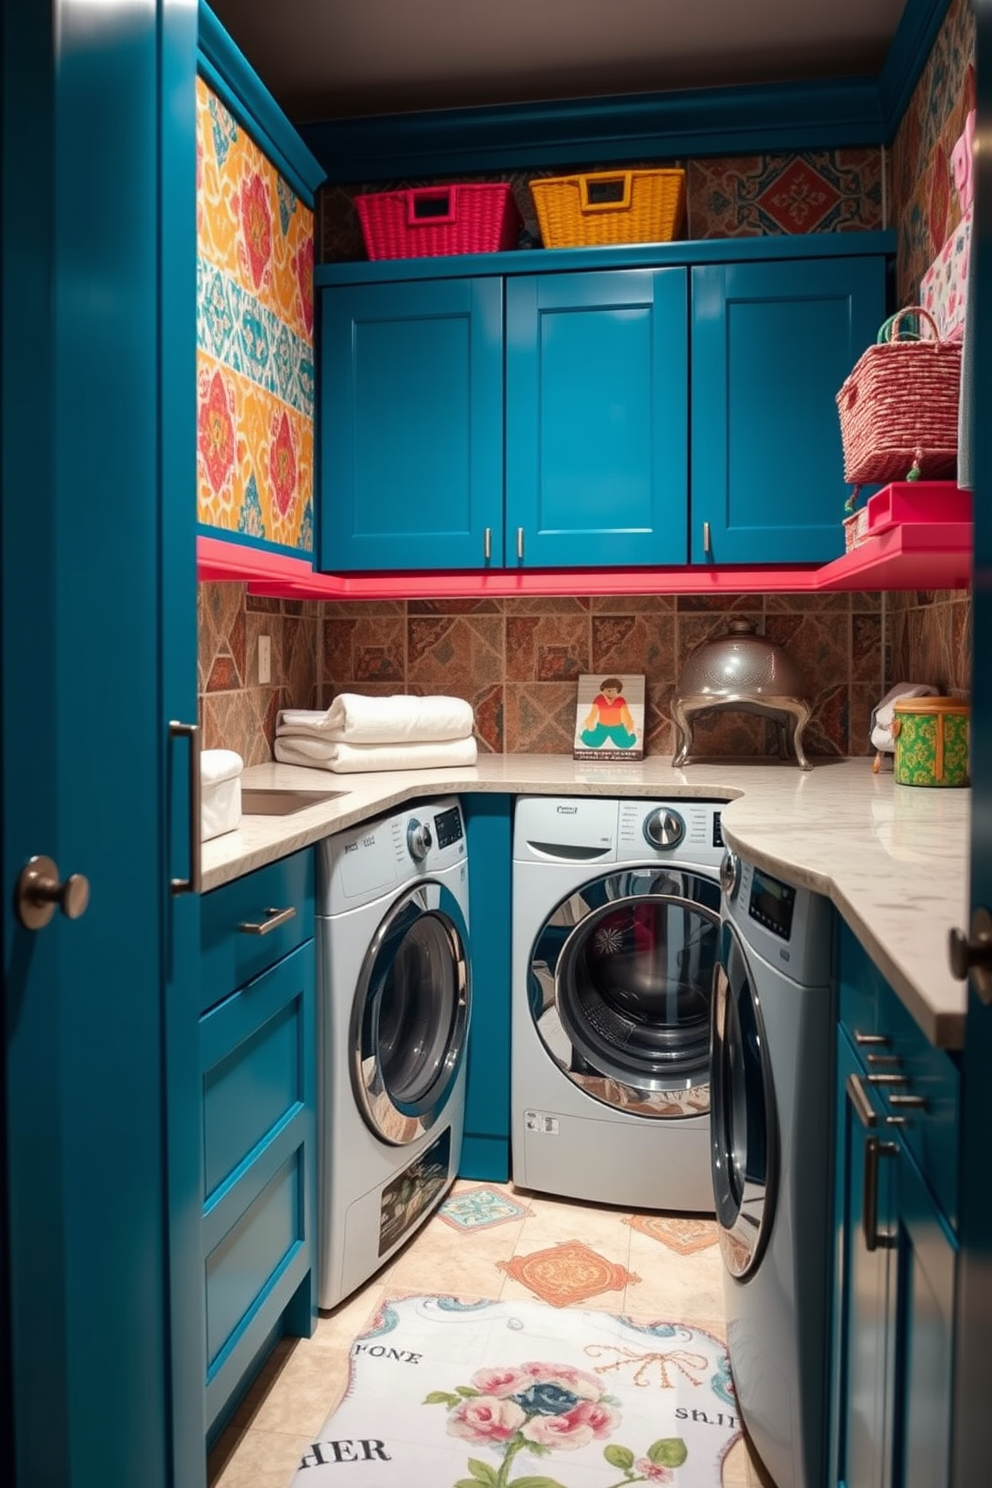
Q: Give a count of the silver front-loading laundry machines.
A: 3